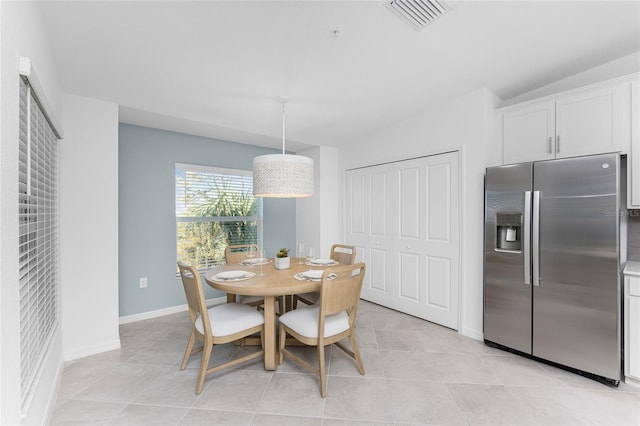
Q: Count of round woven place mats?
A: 4